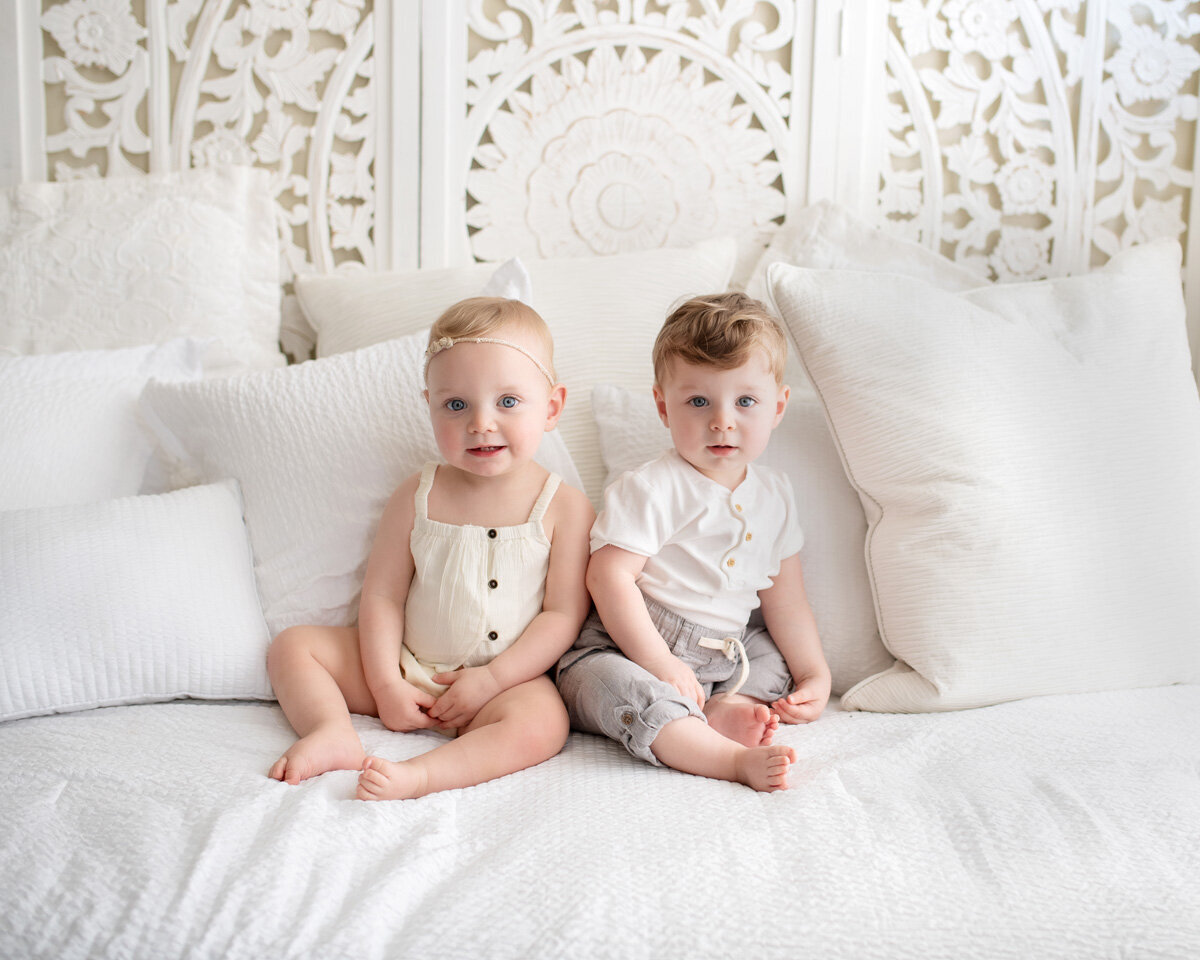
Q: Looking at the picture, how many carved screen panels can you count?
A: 3